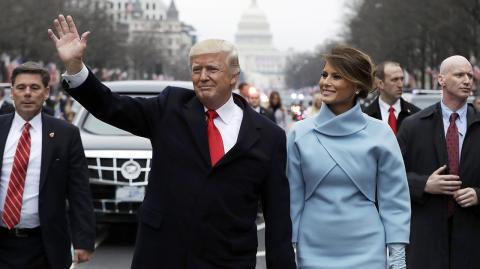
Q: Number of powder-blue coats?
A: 1